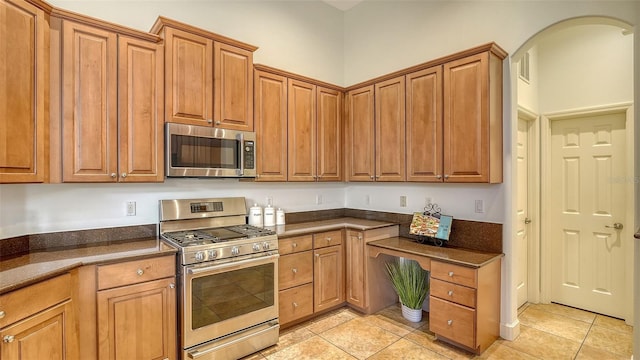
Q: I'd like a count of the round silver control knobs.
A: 5